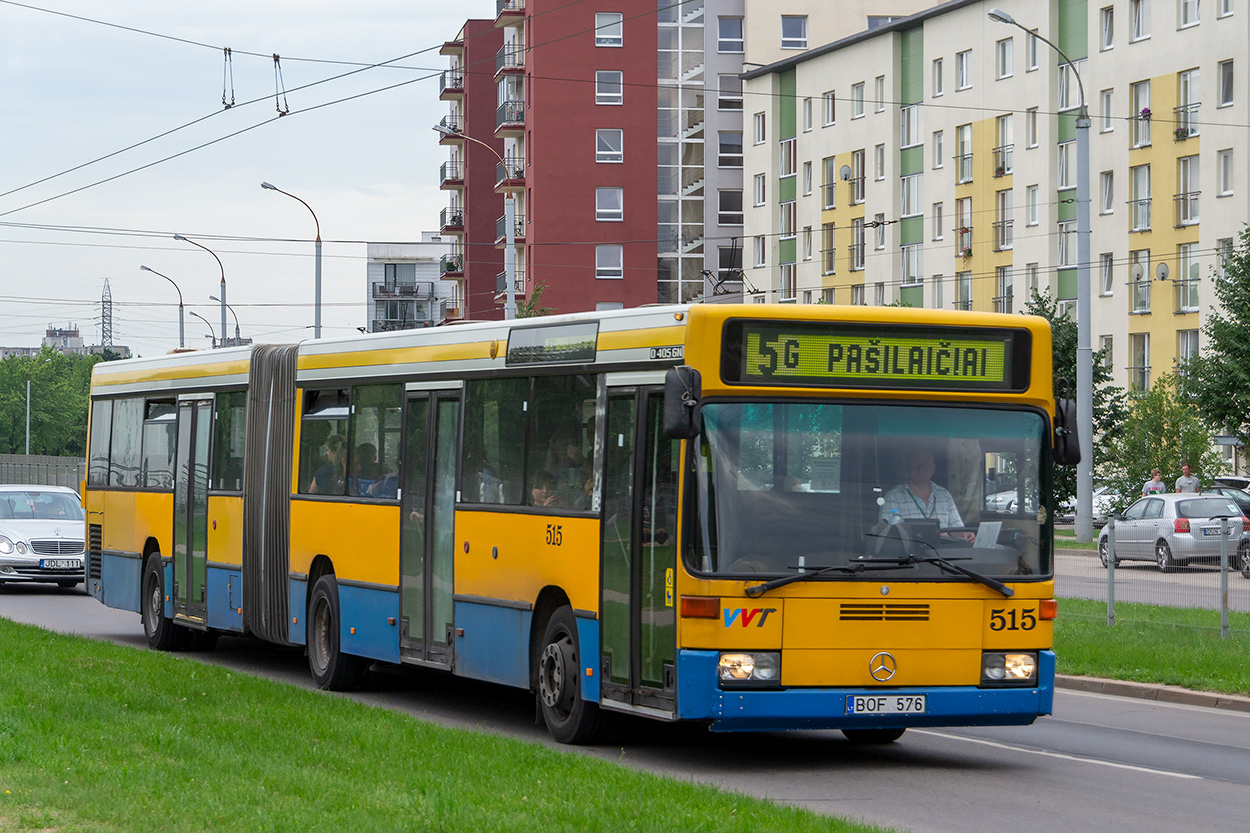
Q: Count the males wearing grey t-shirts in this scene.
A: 2